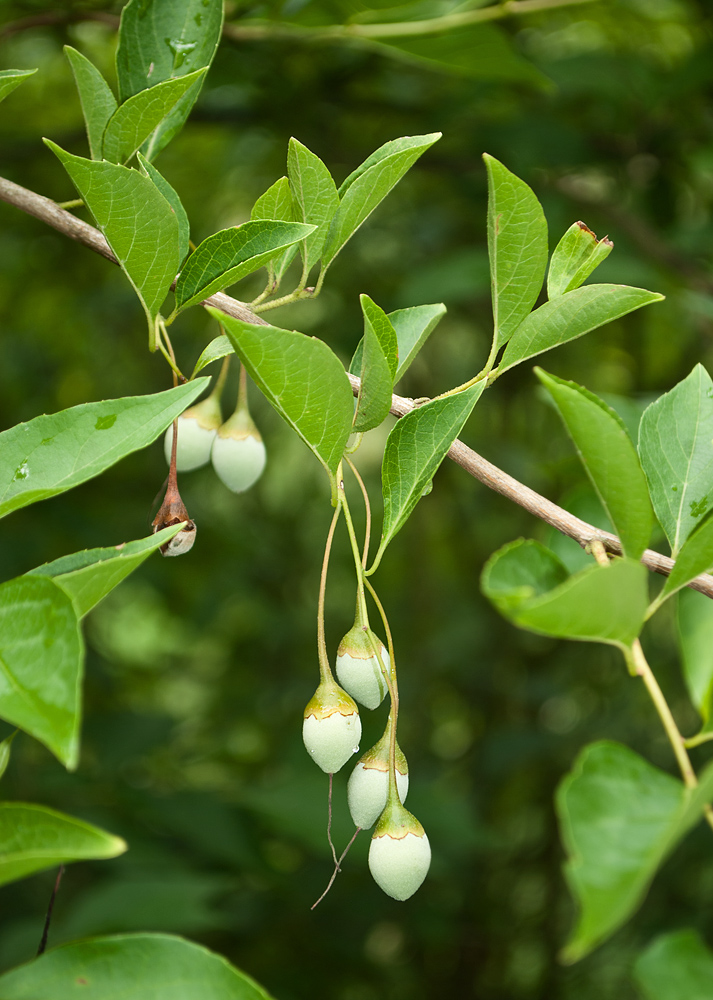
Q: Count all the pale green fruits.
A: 6